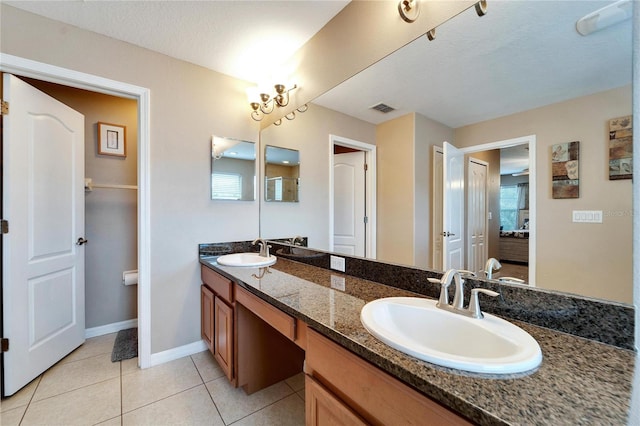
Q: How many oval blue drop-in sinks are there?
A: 0